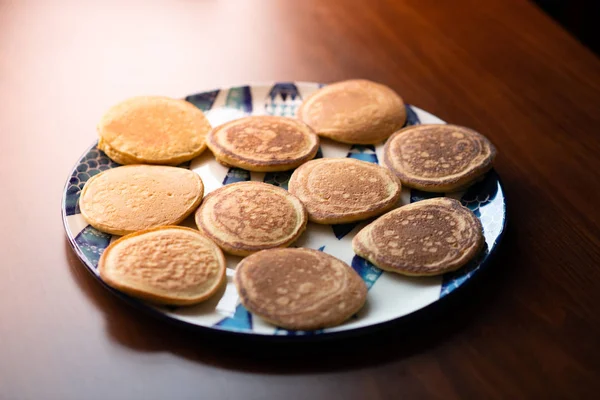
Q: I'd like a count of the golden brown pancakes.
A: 10